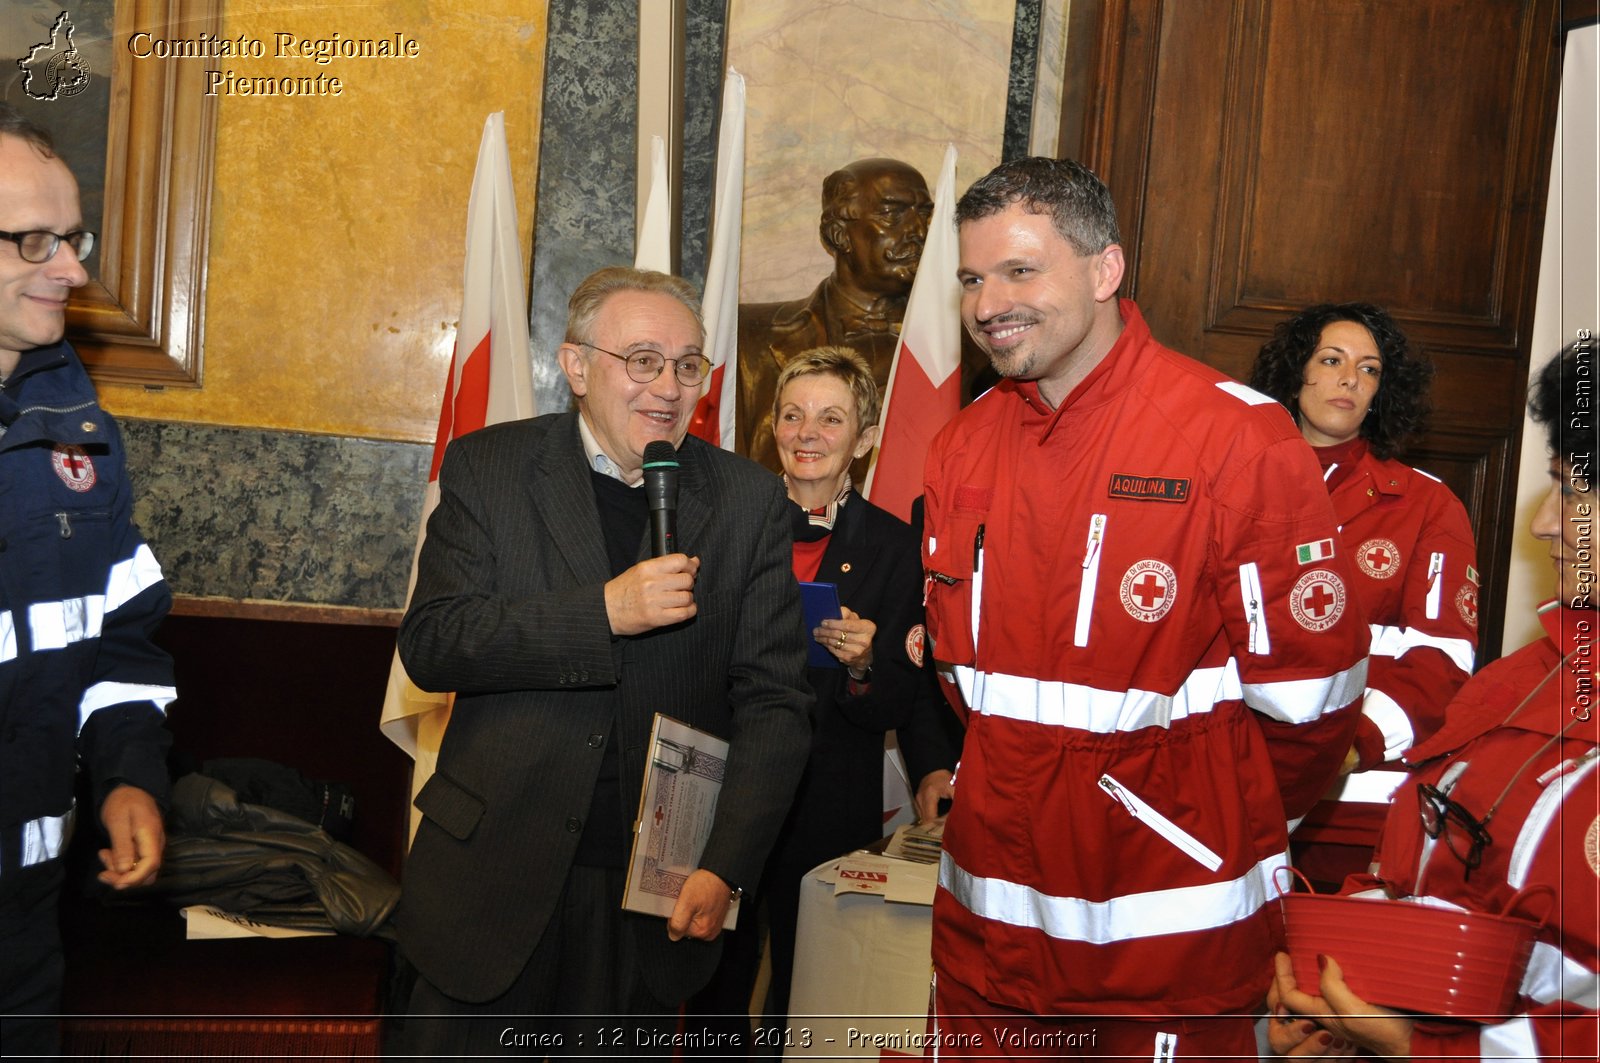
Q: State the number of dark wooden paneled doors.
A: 1